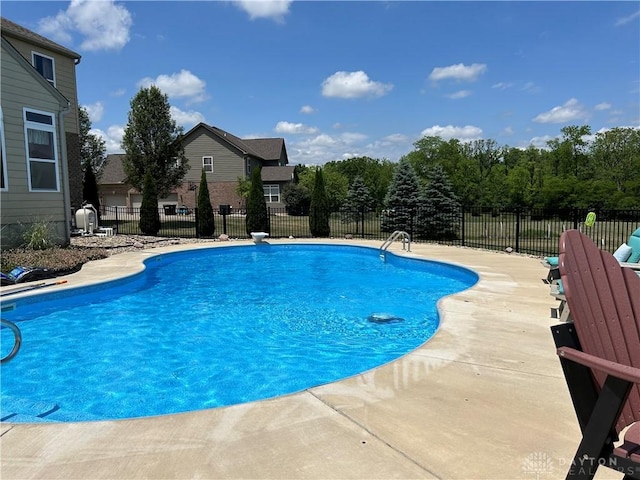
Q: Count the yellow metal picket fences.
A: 0